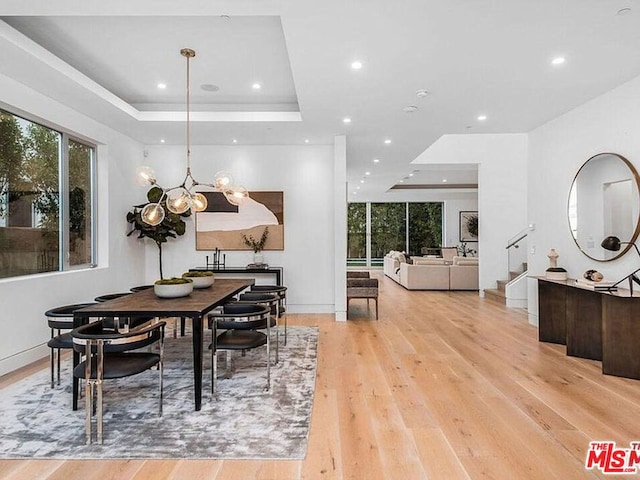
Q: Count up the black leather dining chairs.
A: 7